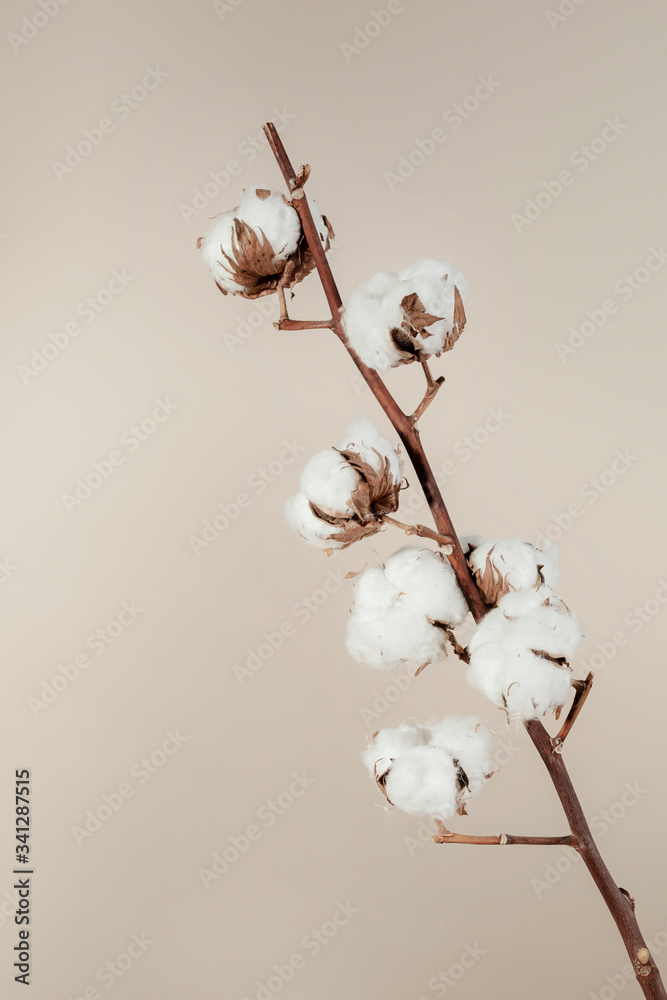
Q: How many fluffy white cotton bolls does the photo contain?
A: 7